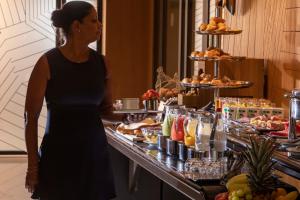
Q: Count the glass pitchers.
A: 5